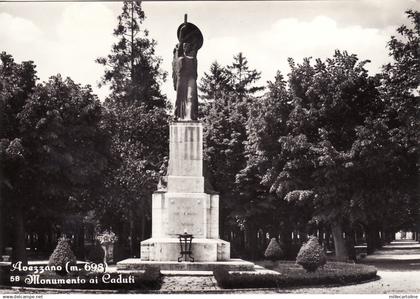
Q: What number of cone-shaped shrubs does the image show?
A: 3